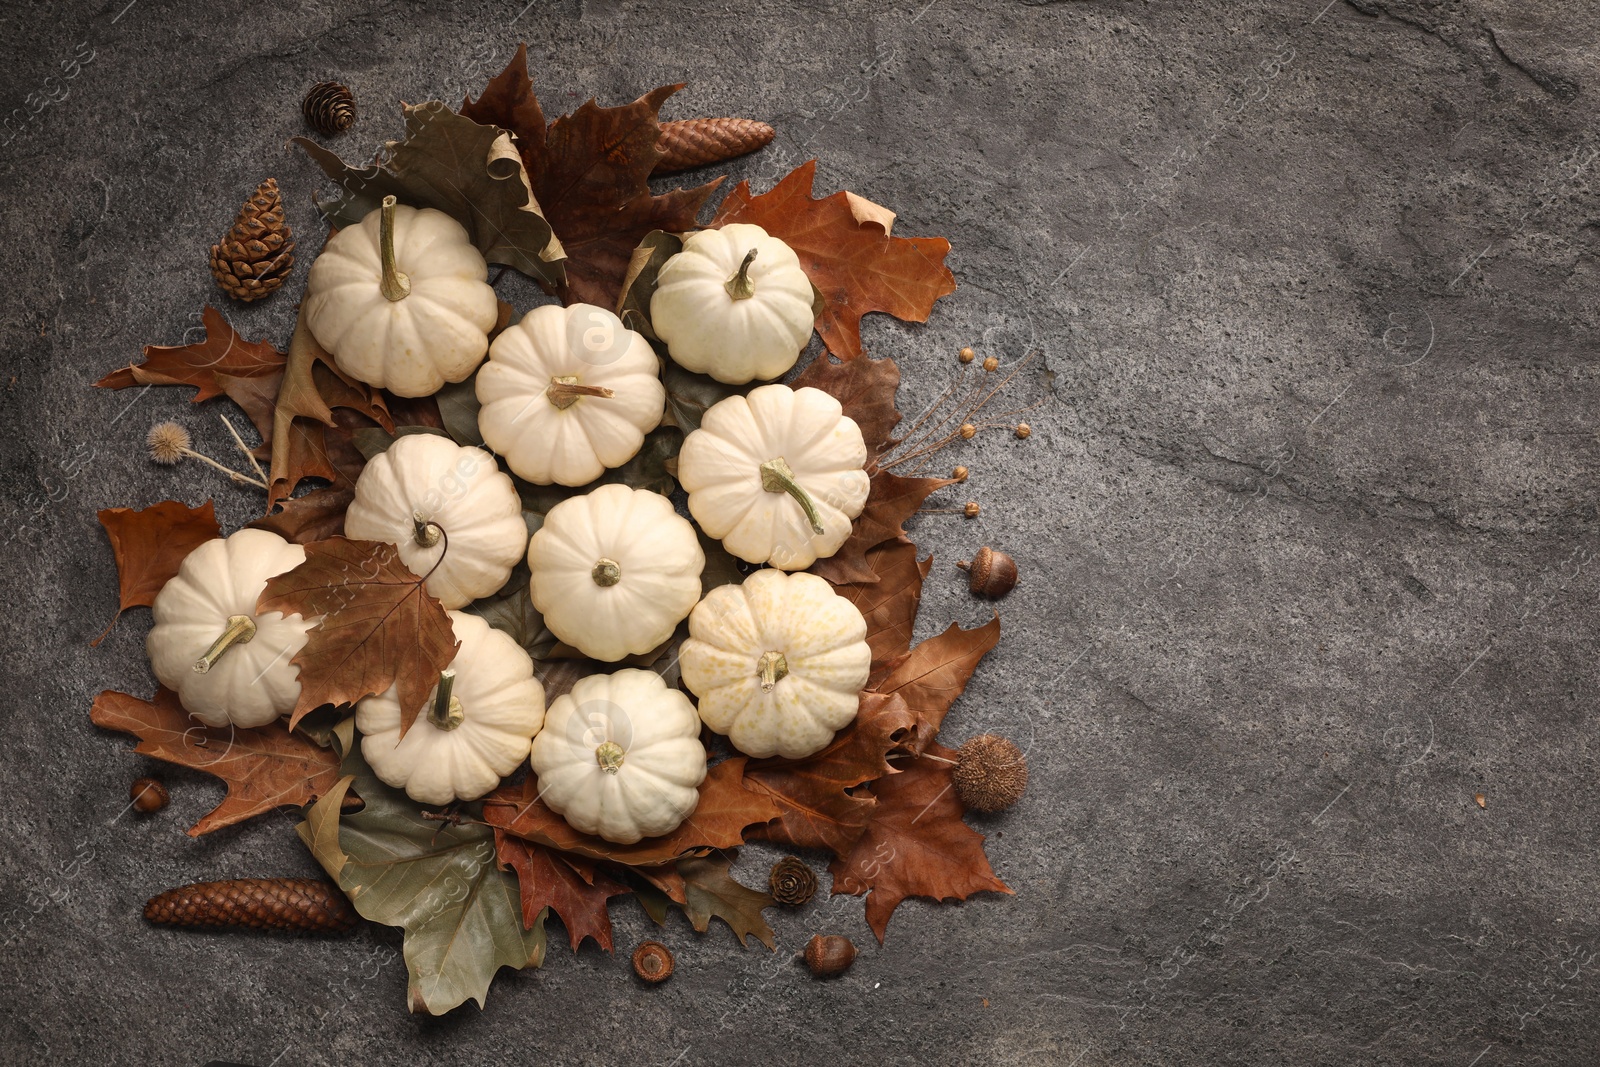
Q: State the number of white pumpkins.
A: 10